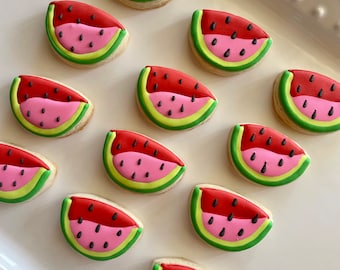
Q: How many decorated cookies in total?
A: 12